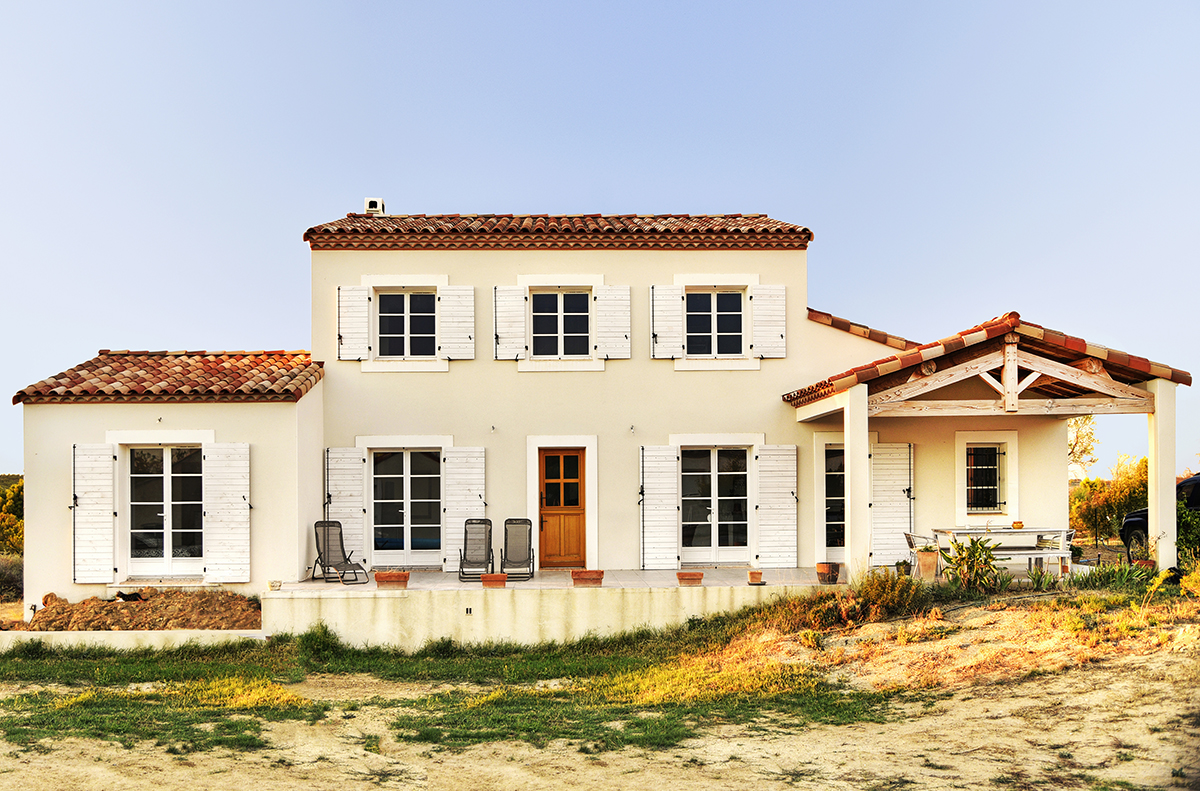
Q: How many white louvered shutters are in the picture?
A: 13